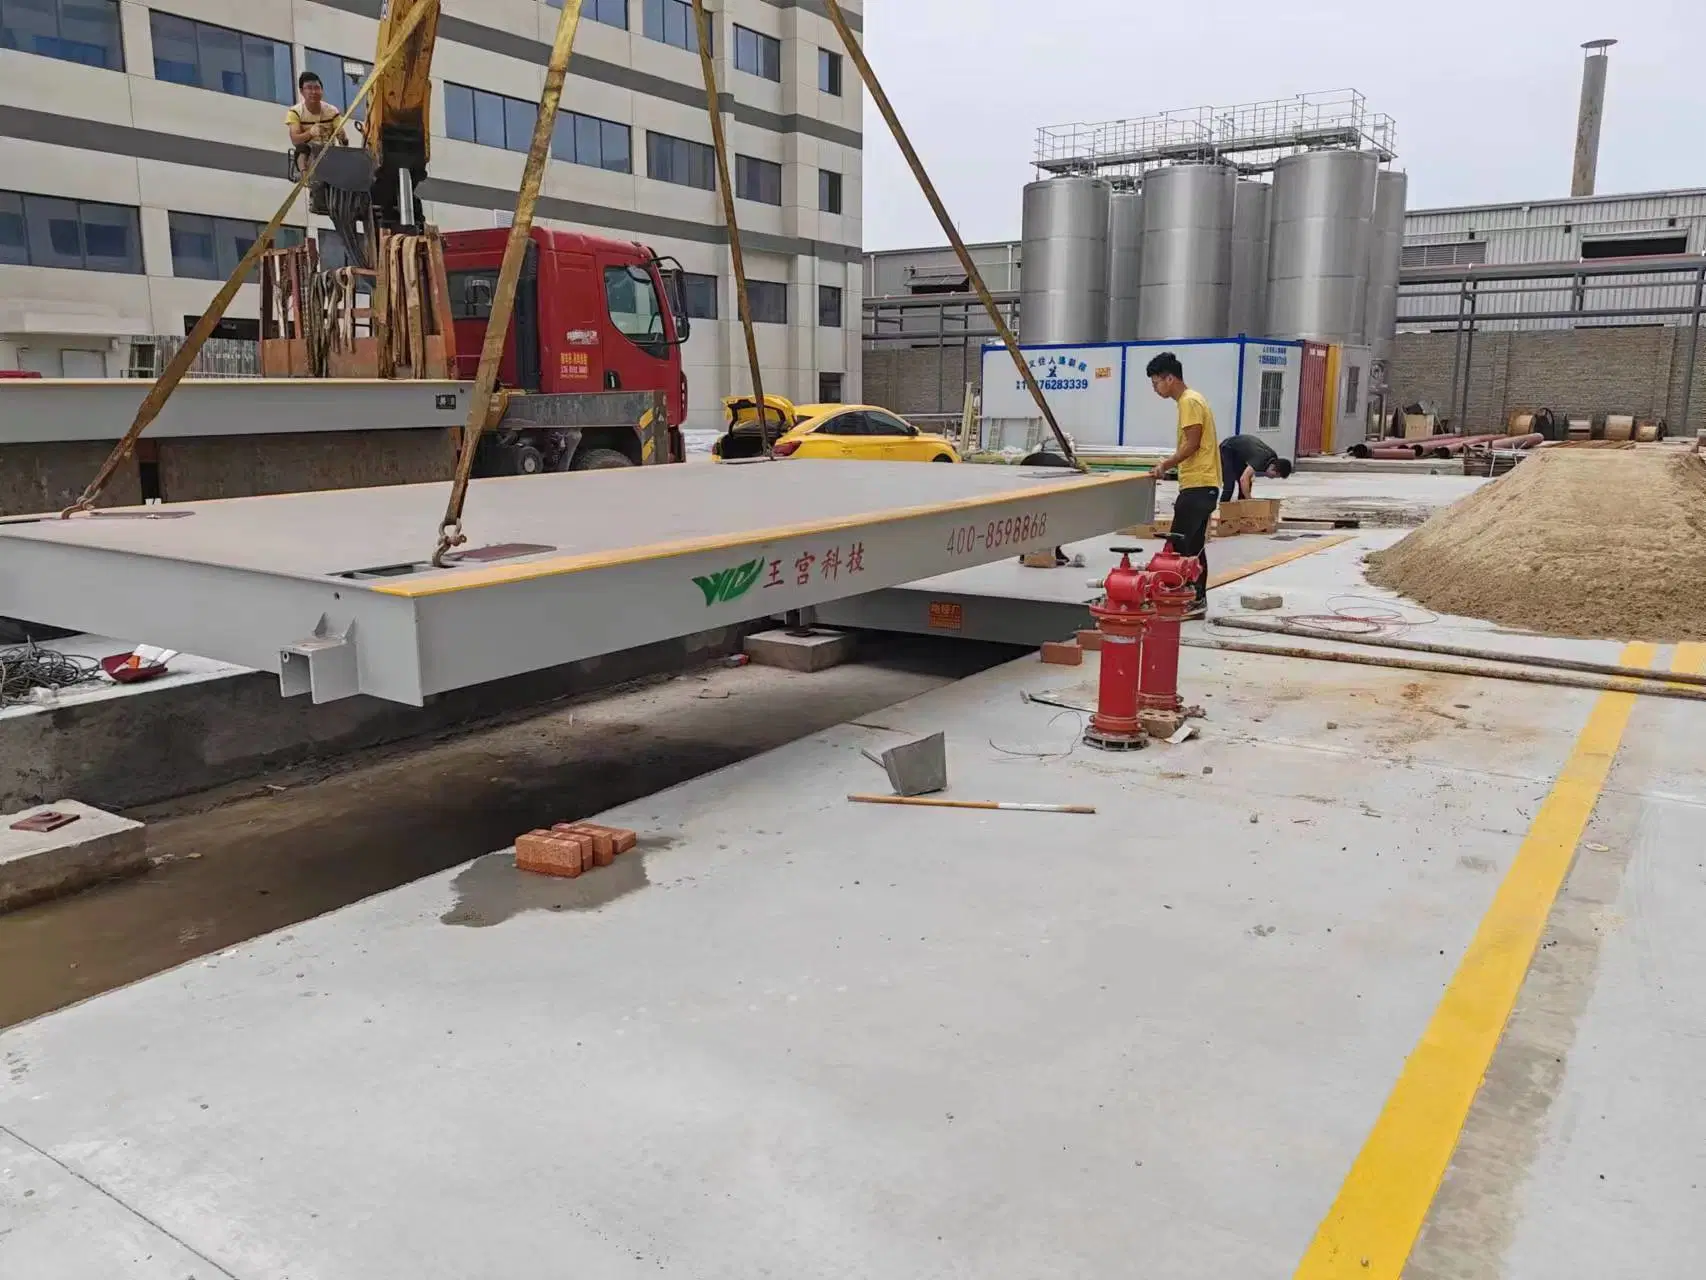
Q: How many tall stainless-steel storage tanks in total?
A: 6